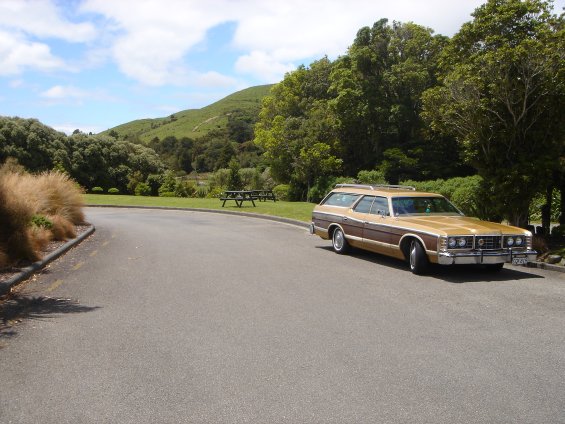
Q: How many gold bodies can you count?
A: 1